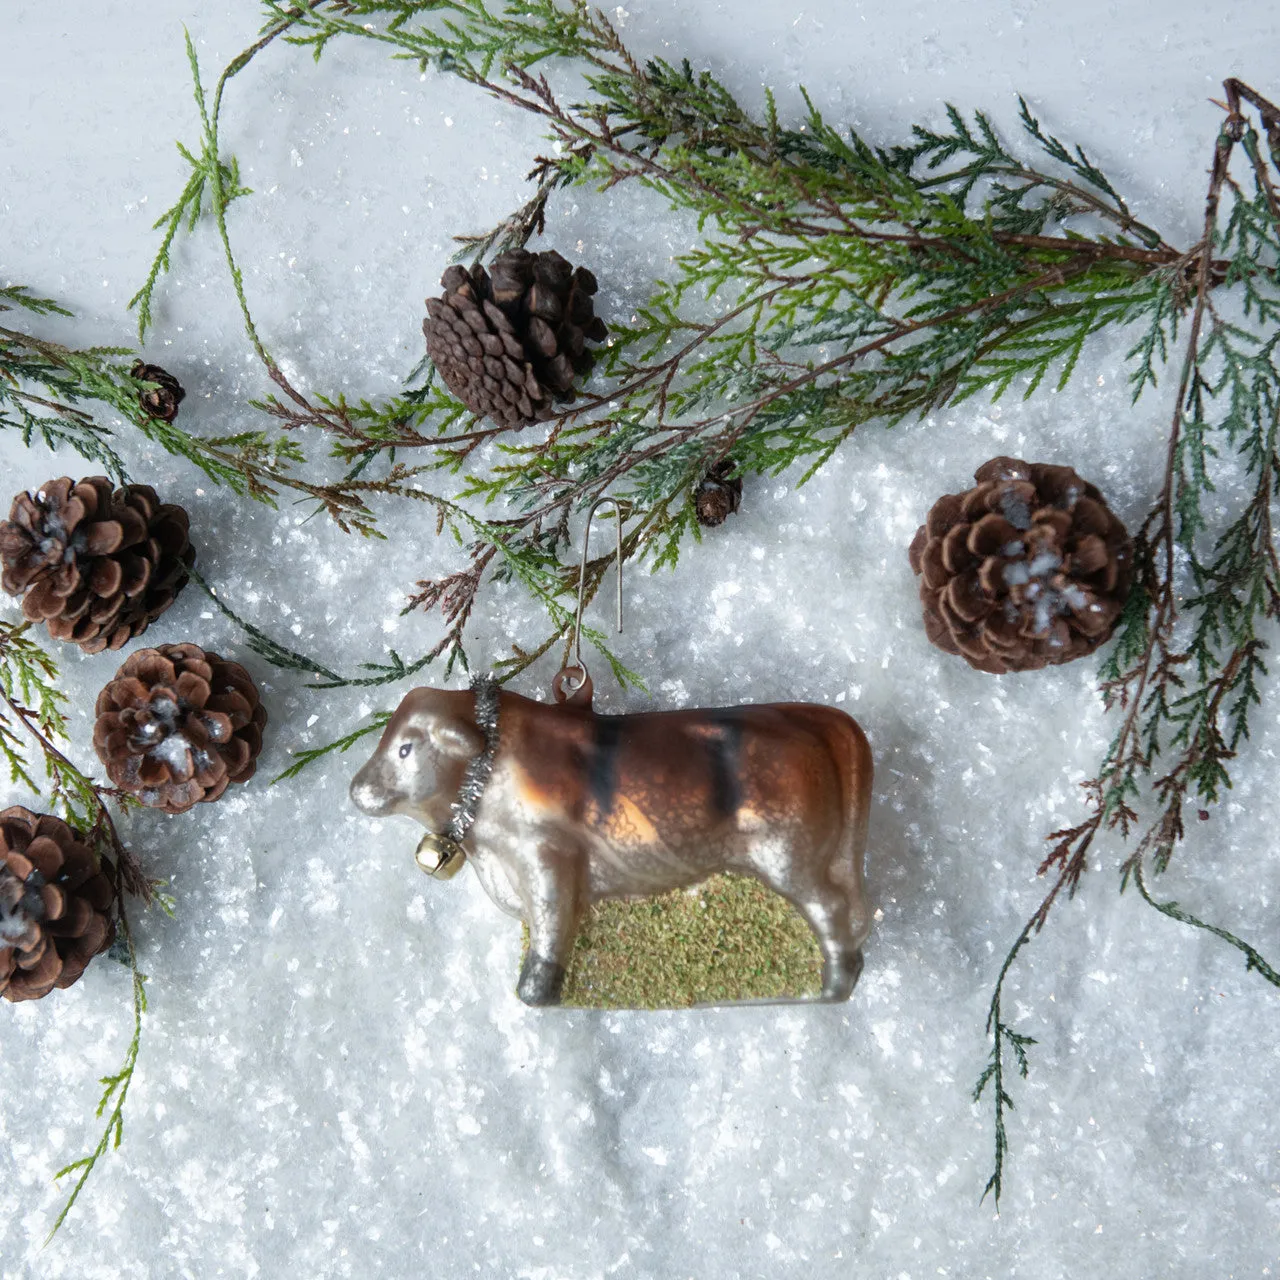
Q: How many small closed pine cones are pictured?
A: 2